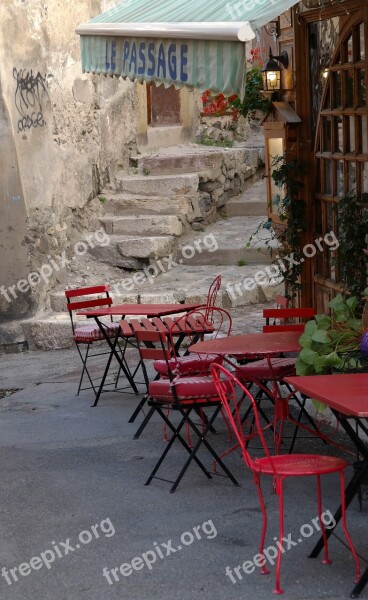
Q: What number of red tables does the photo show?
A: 4